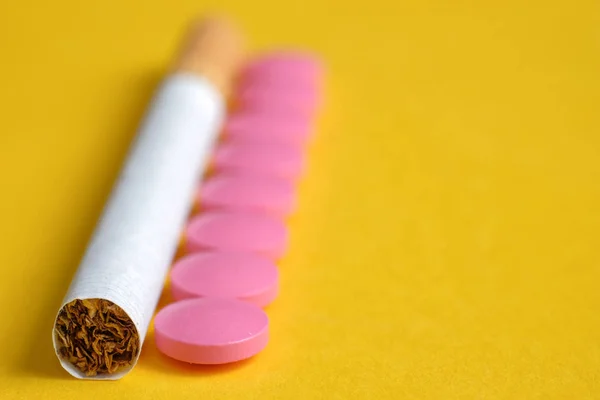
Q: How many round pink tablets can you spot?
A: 8